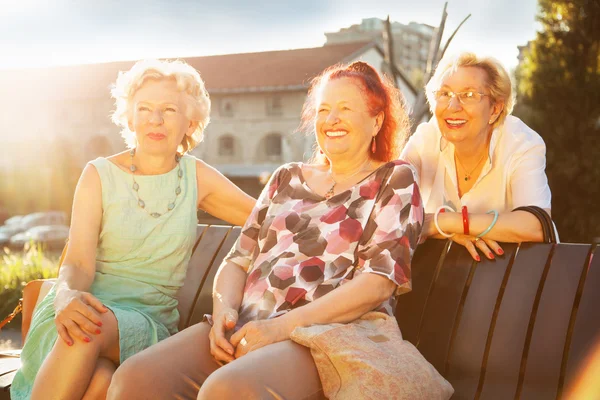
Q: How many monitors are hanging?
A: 0